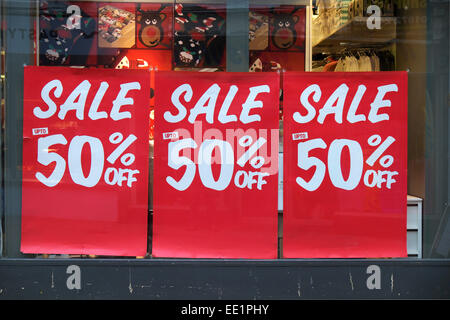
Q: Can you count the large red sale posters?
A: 3